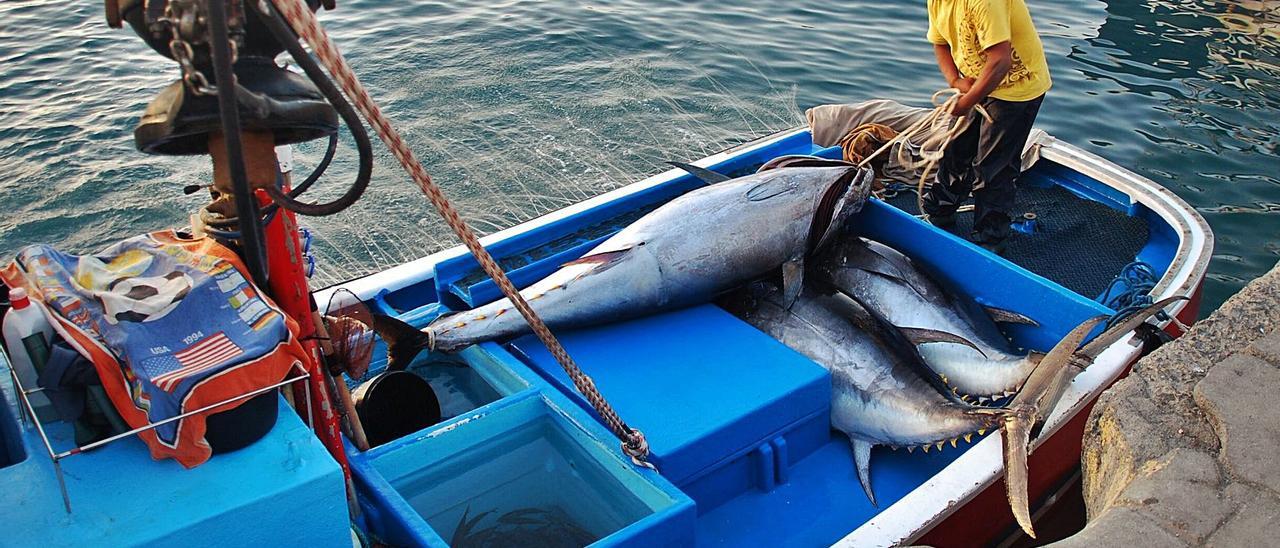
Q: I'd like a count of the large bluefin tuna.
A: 3